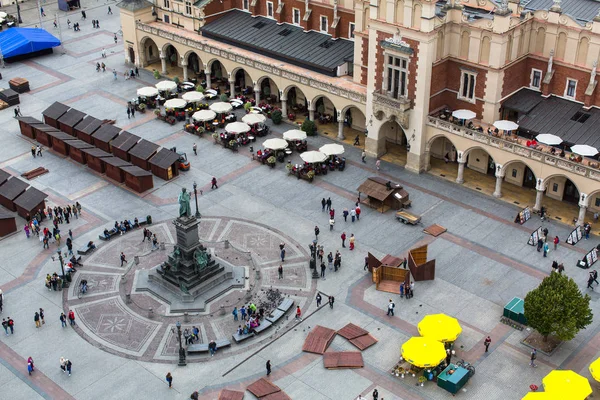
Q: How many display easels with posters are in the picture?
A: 4